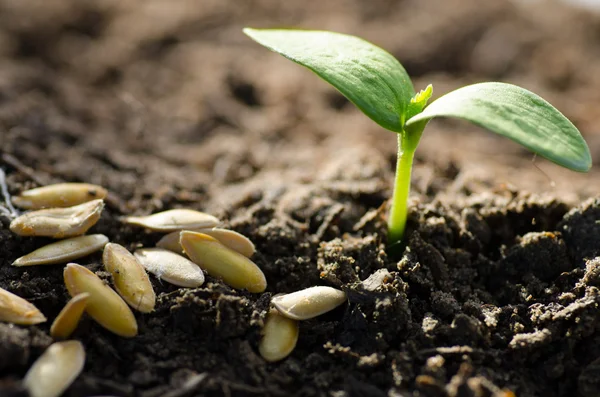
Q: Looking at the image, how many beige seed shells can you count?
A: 14